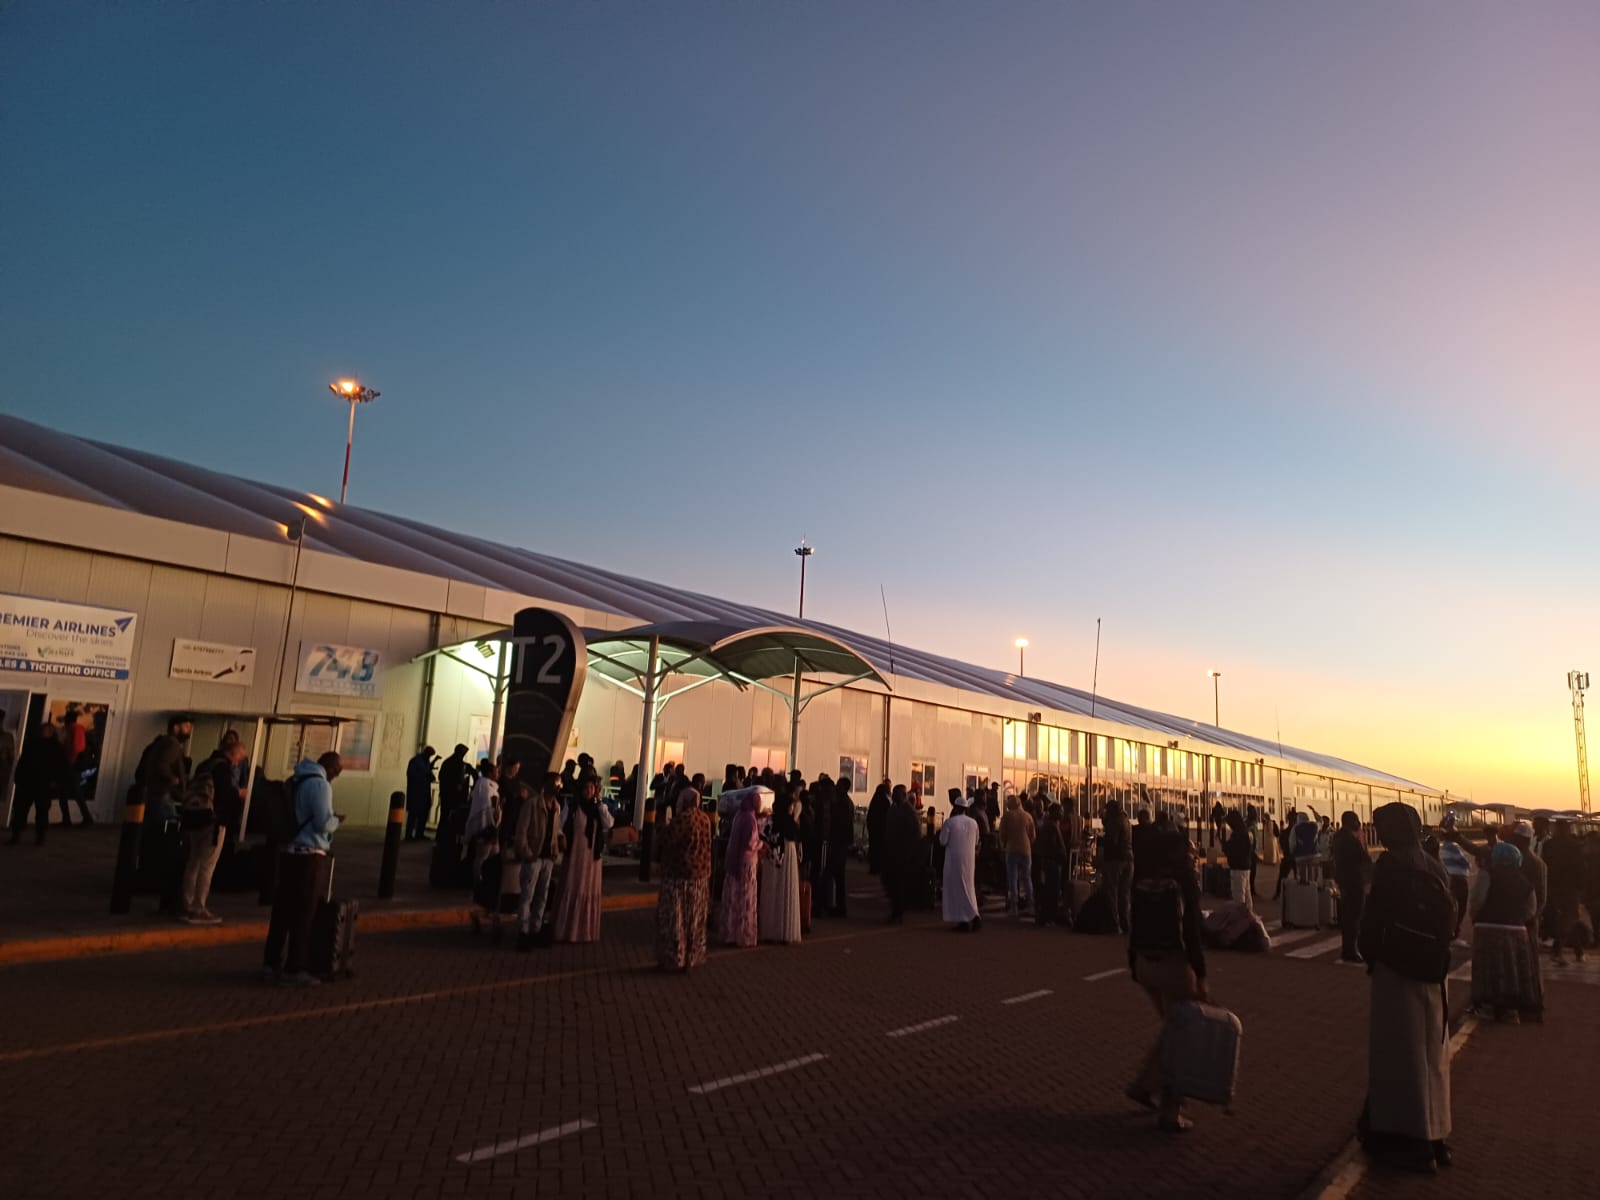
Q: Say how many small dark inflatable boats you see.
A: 0